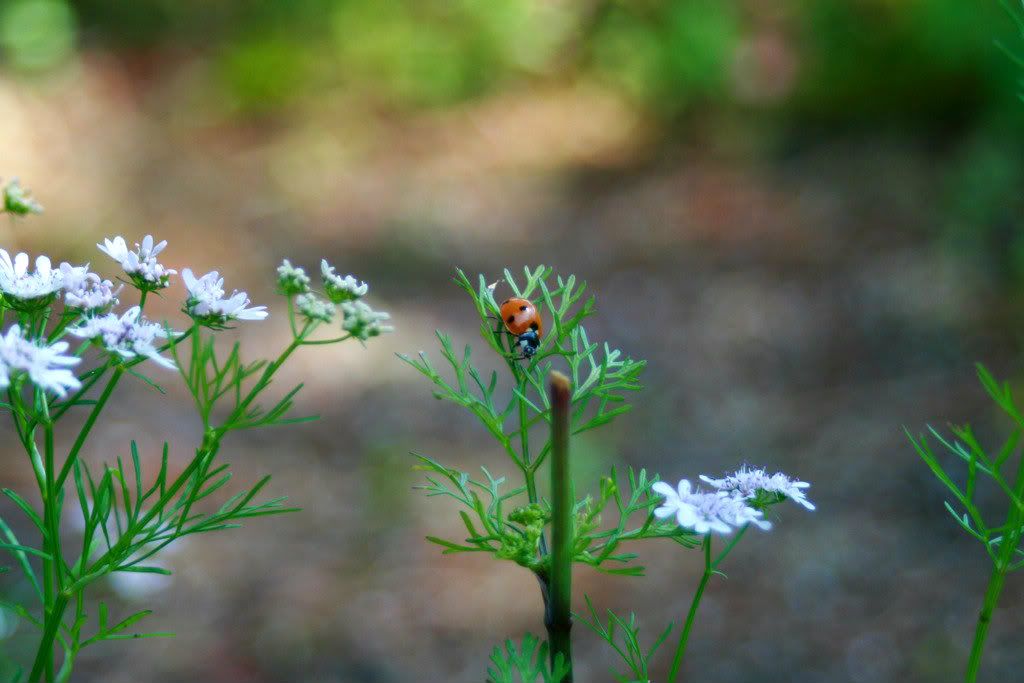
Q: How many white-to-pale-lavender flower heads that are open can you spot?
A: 8